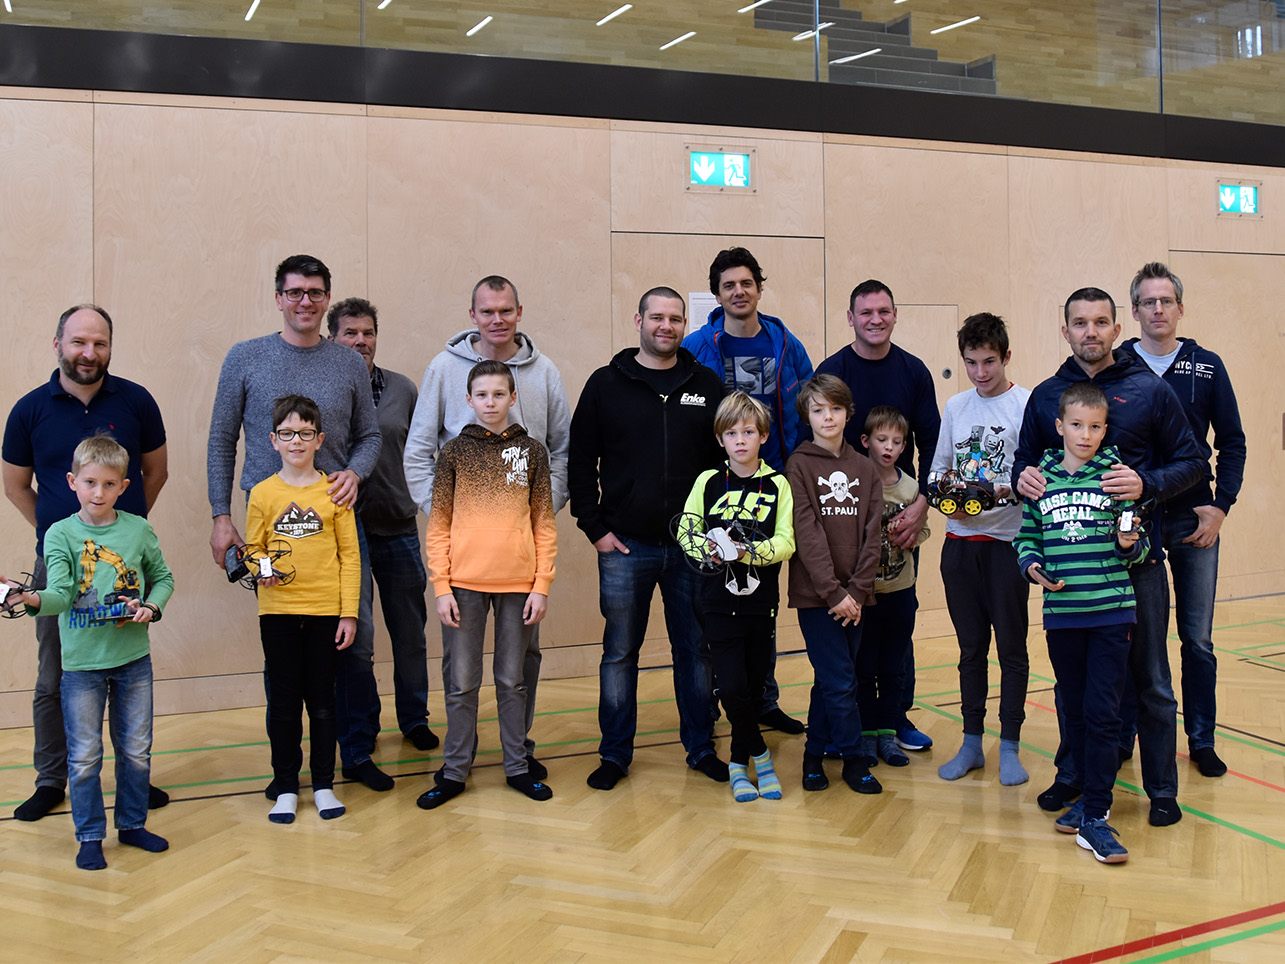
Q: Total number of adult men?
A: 9